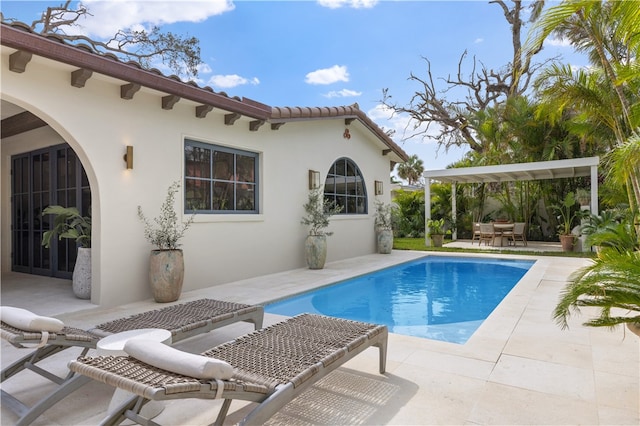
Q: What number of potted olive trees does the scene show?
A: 3